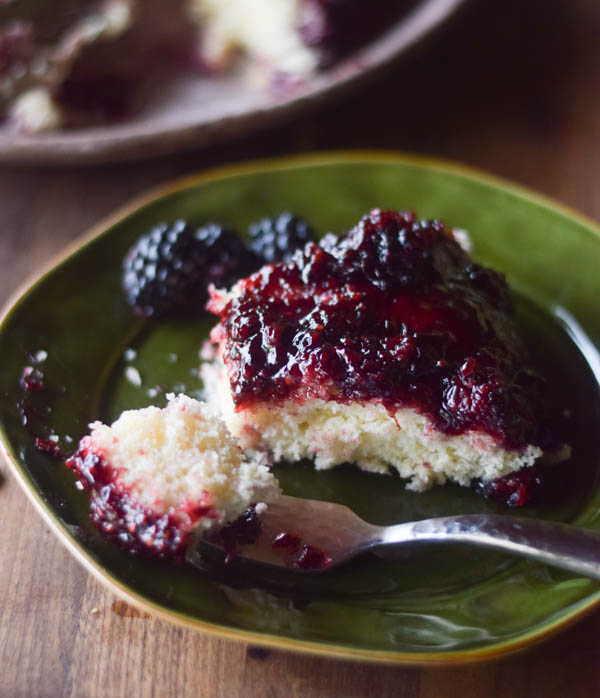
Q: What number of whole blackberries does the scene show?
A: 3